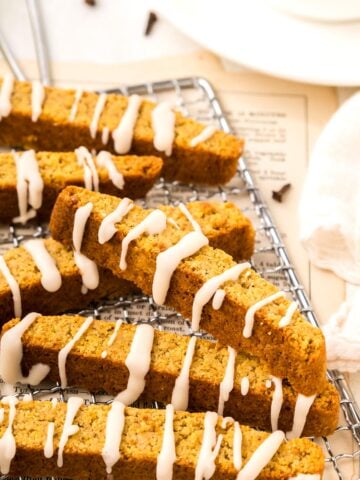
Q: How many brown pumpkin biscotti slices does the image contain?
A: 6